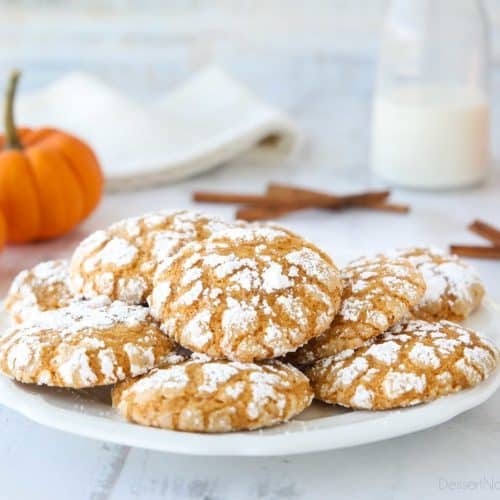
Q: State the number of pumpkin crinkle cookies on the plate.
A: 8